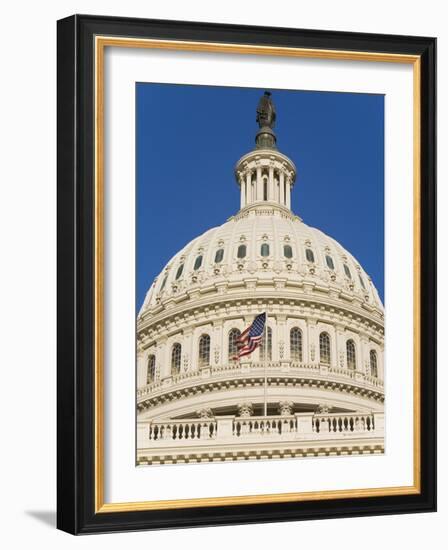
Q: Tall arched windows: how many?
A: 9